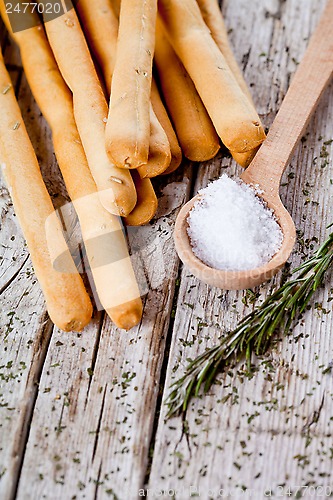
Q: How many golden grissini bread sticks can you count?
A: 10